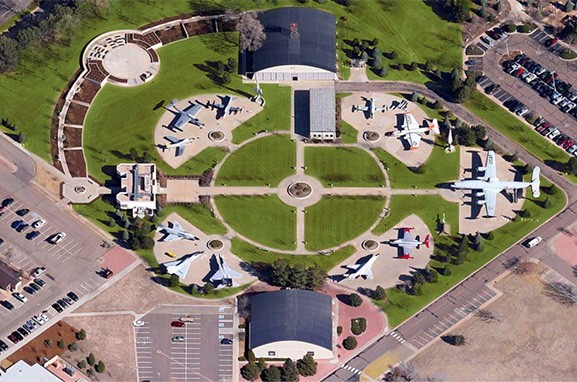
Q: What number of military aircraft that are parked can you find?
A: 11